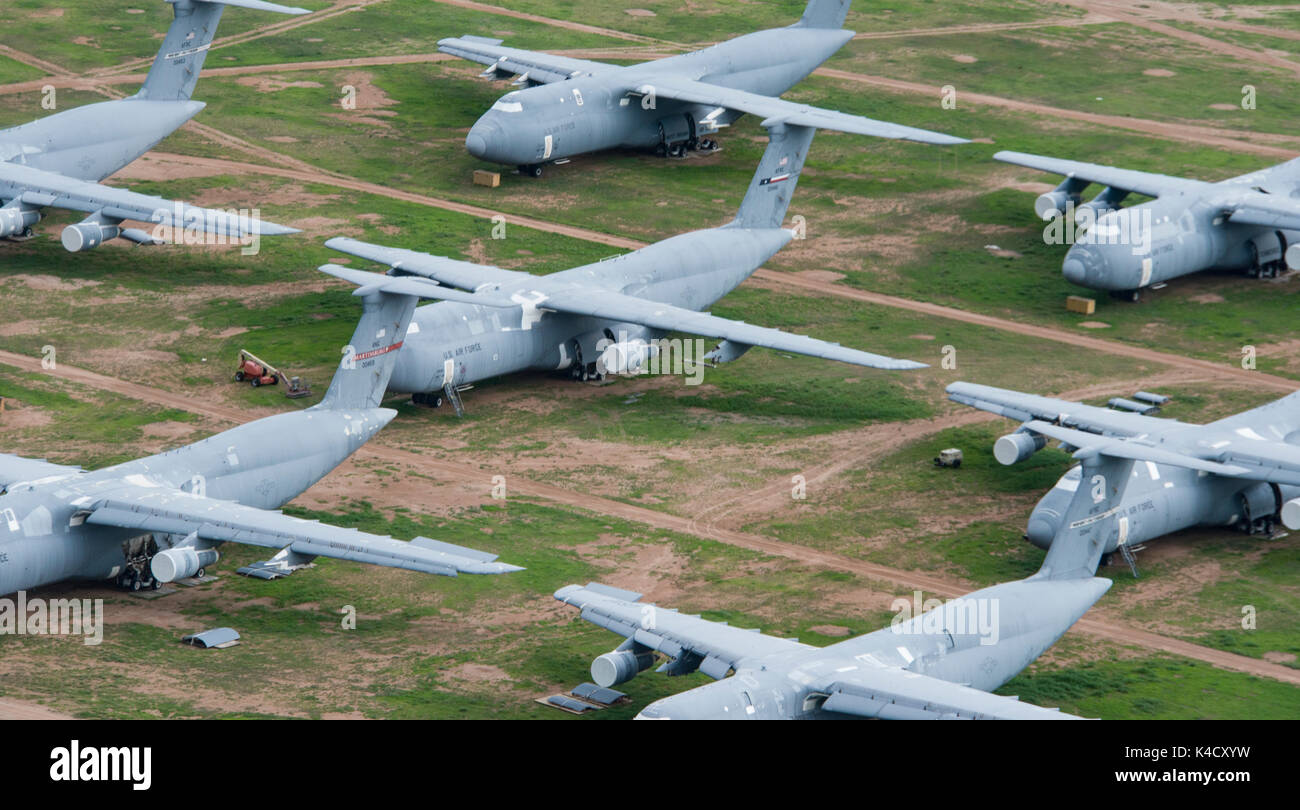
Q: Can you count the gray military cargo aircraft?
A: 7